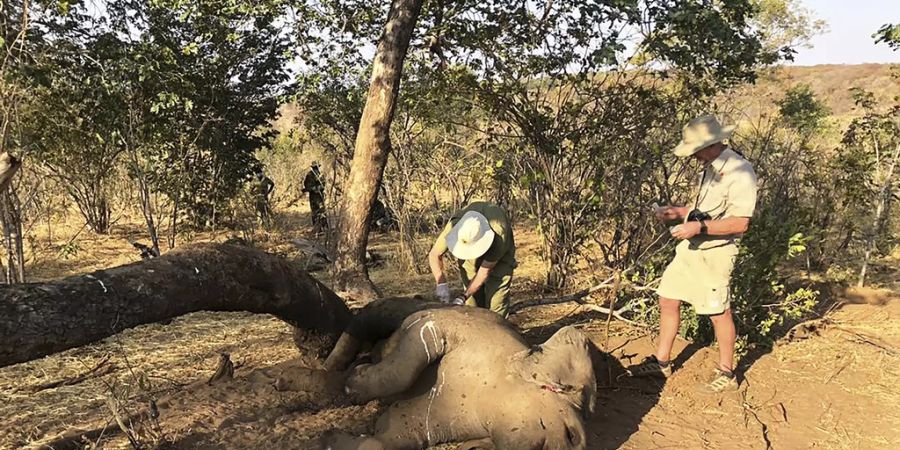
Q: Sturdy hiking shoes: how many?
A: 2